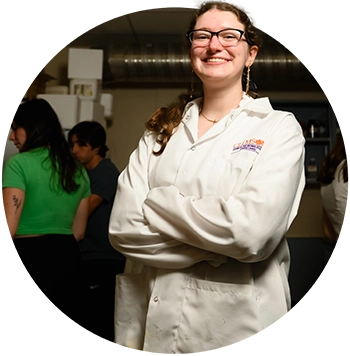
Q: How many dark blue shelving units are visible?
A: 1